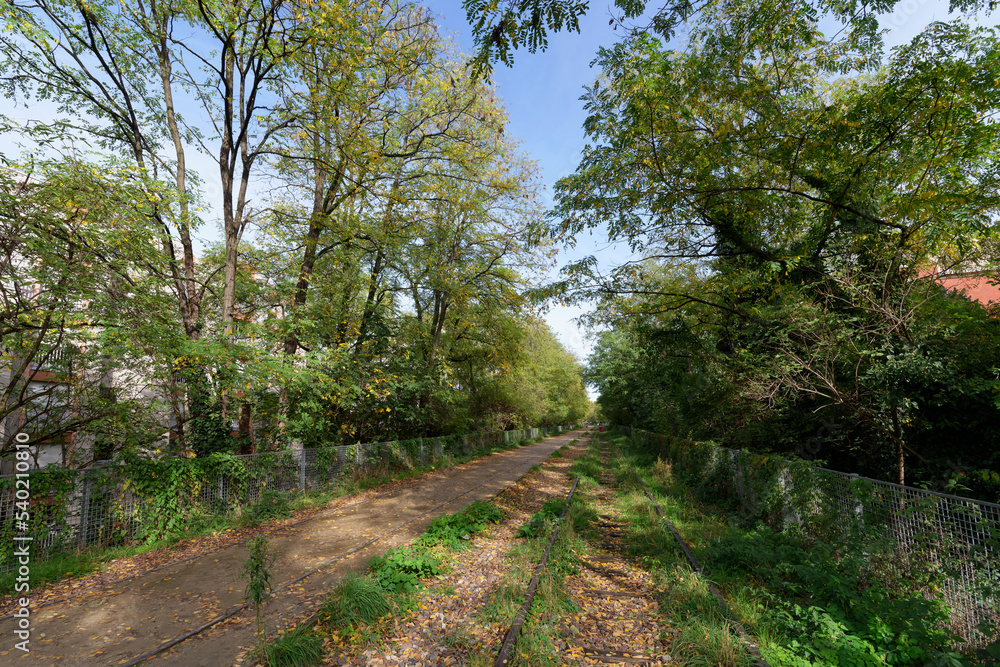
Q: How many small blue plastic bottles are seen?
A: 0